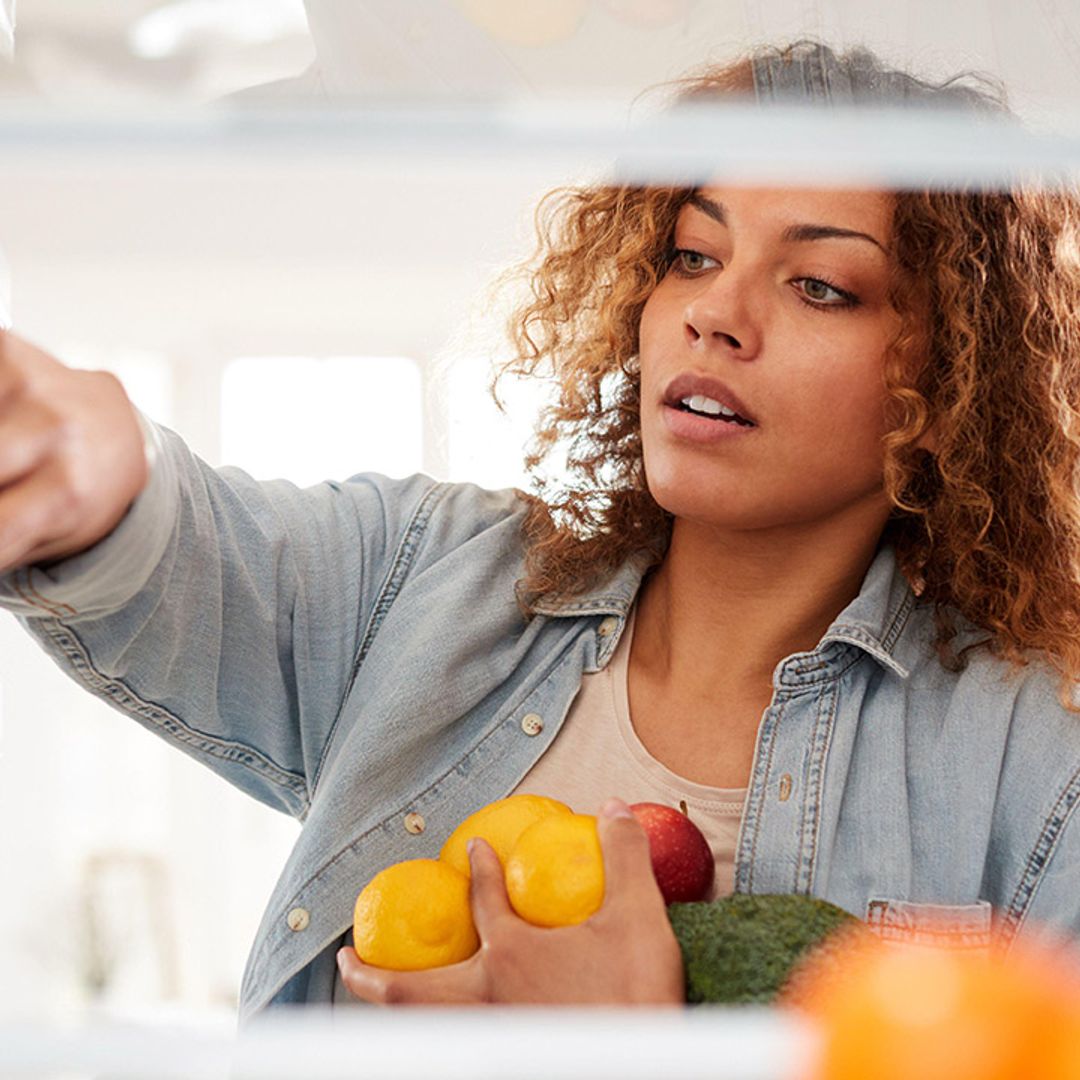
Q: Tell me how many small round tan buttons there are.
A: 4